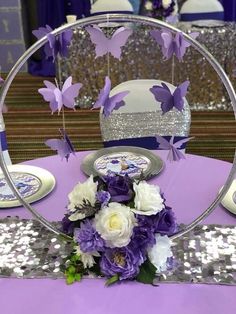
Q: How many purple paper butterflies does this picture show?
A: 8